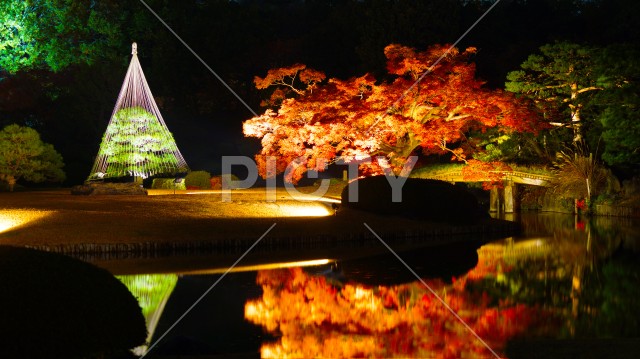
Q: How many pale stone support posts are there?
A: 2